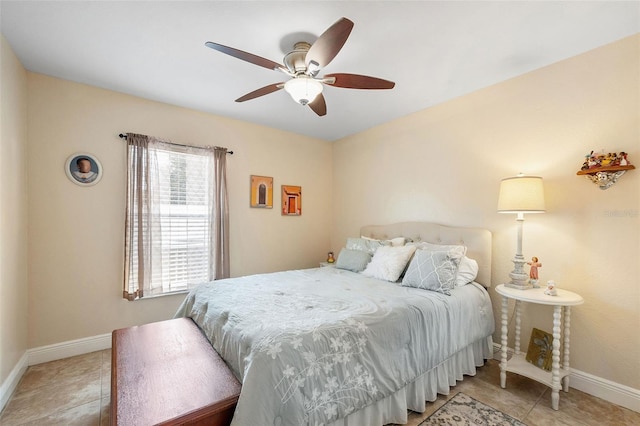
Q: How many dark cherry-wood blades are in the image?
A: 5